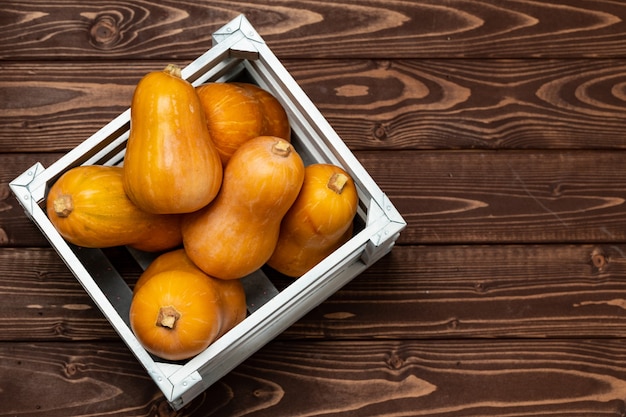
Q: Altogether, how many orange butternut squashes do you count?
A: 6